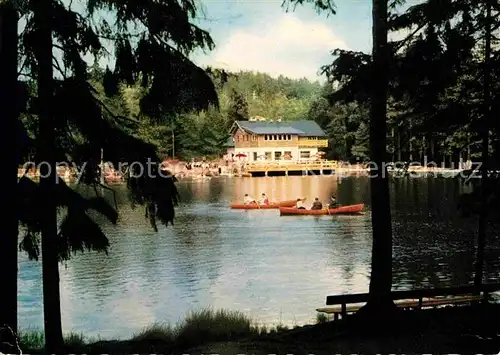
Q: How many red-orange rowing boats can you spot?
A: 2